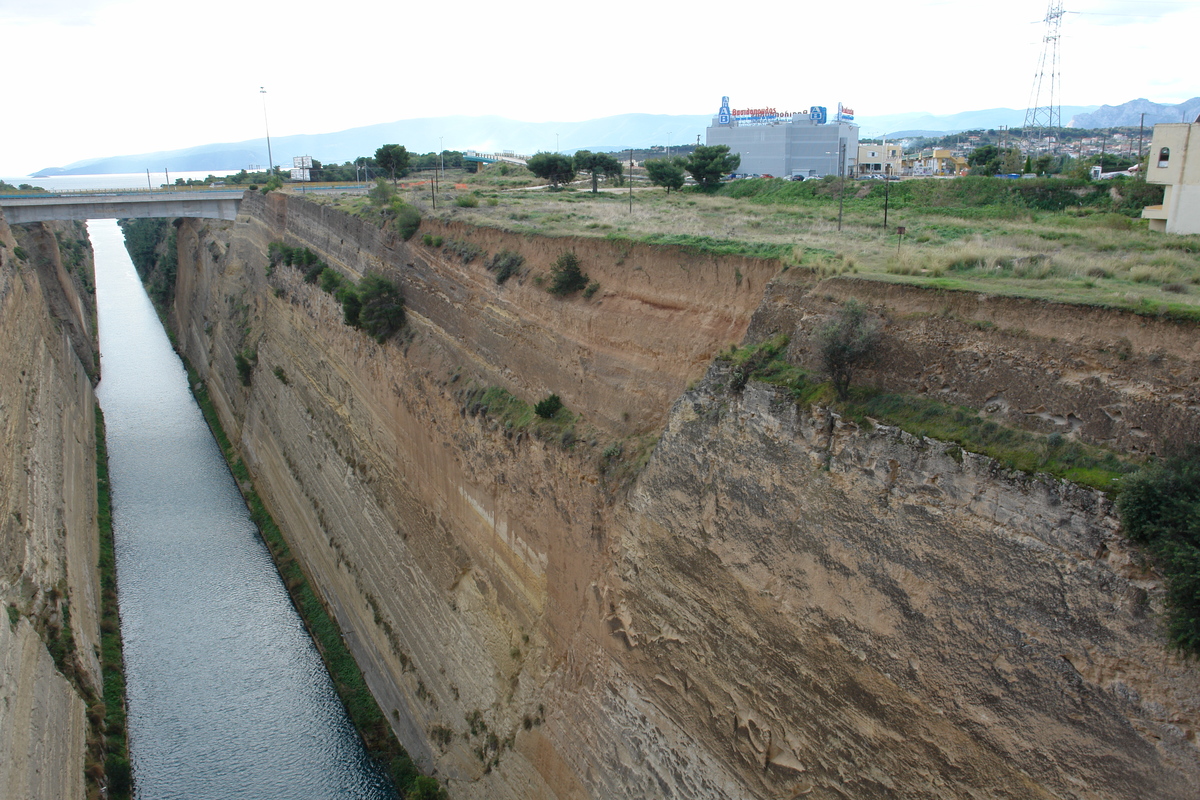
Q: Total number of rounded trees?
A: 5